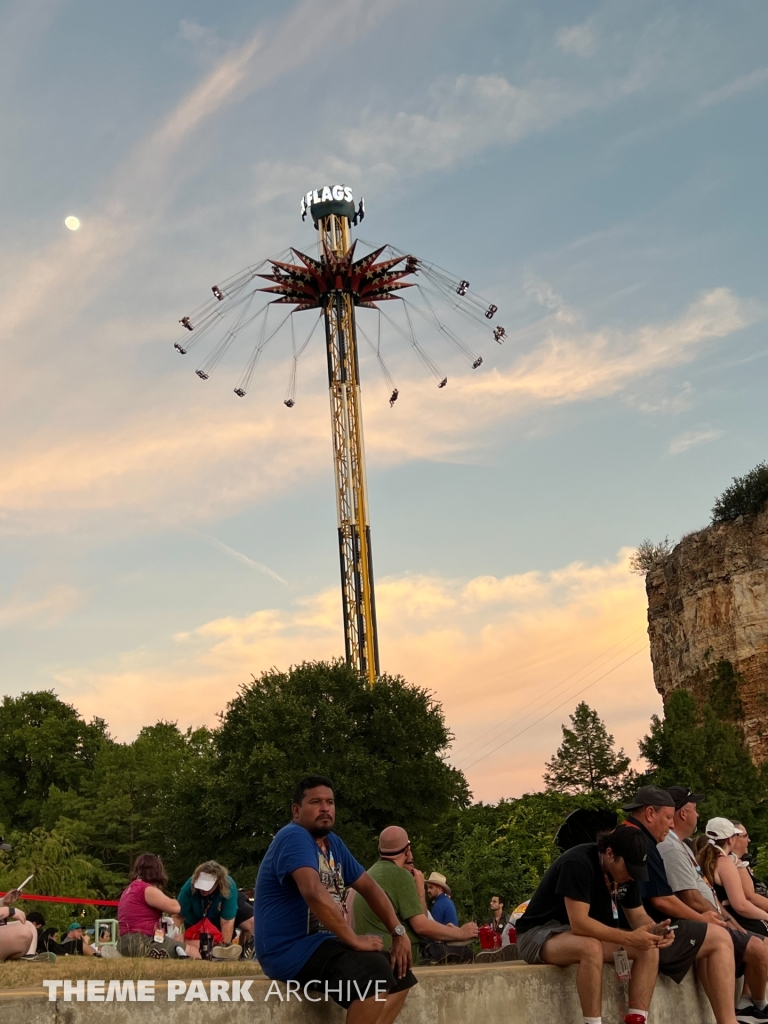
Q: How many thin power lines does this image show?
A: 3